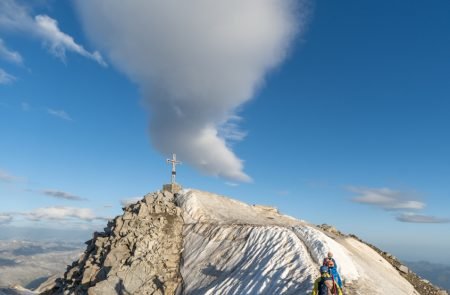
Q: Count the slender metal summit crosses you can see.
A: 1